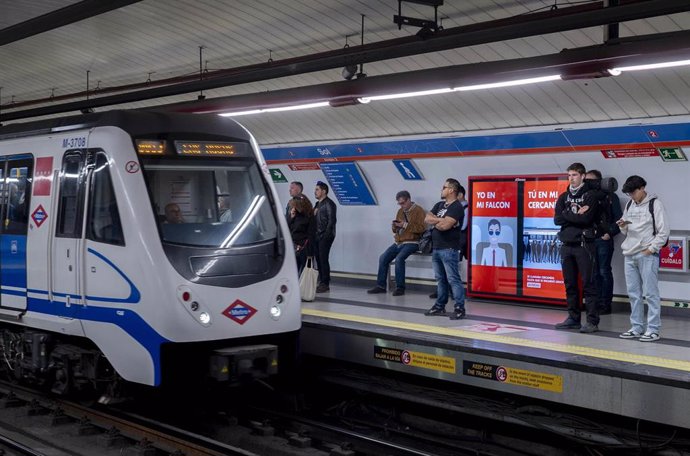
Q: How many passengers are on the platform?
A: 9